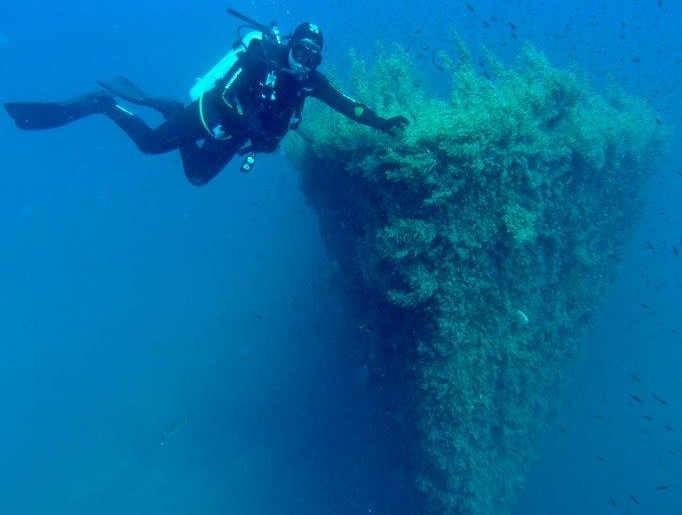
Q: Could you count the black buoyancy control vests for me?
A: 1